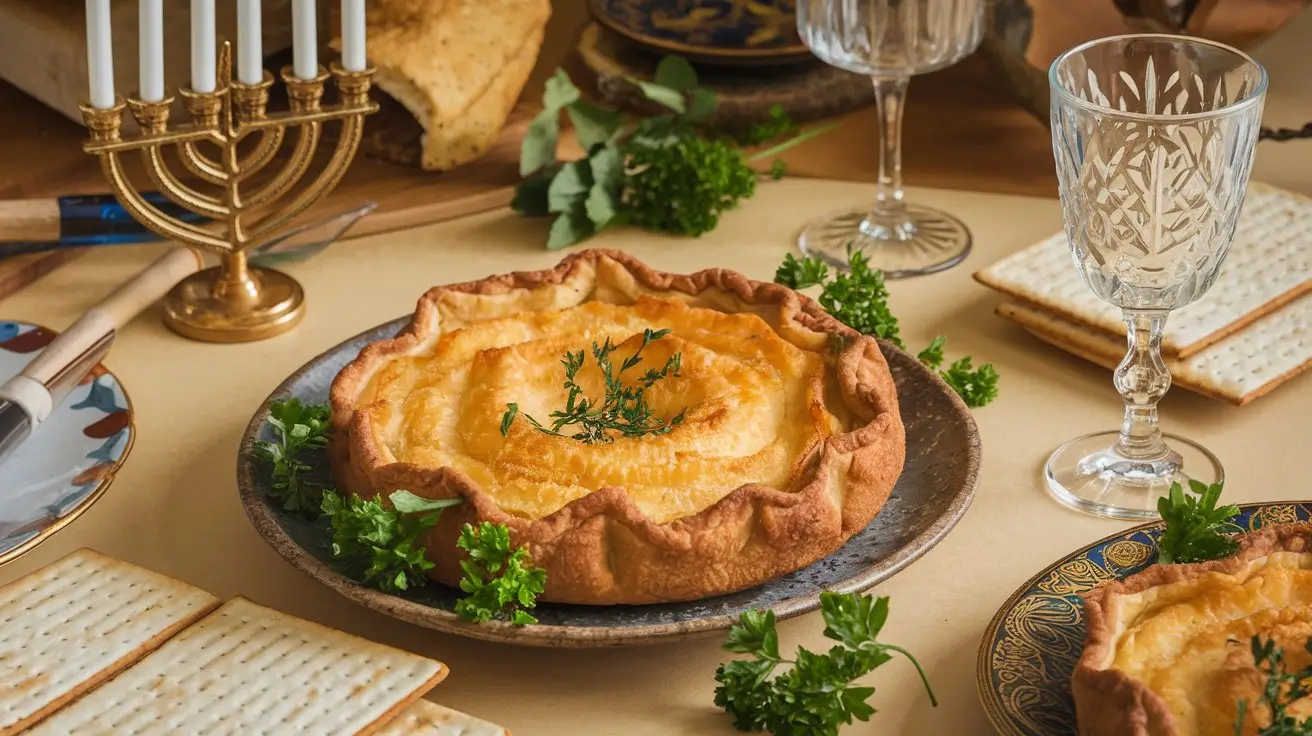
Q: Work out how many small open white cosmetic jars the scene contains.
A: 0